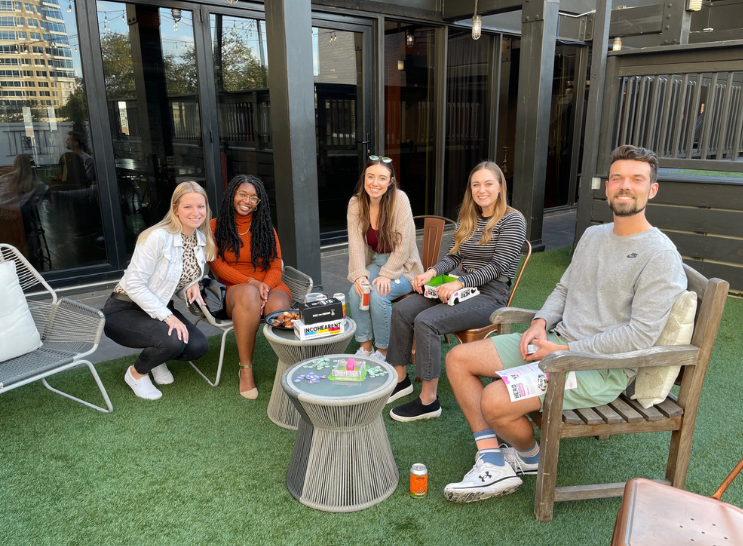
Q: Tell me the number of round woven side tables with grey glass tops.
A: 2